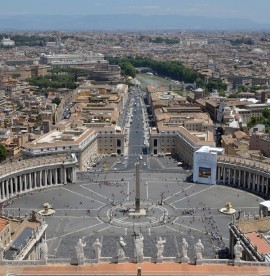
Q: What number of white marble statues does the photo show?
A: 9